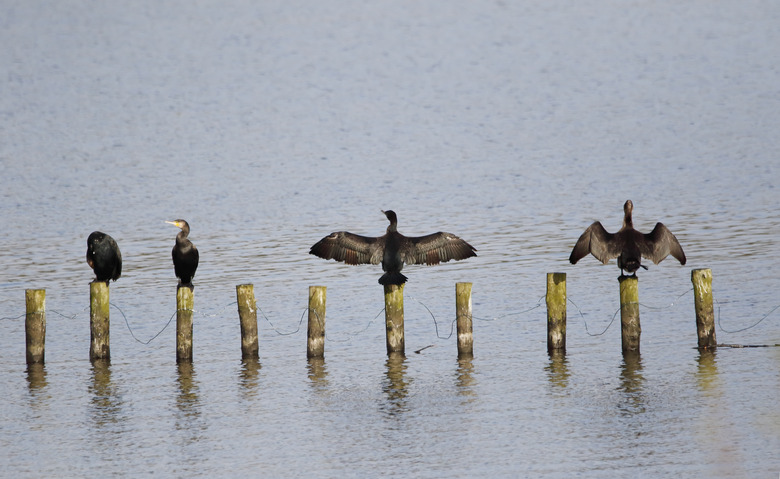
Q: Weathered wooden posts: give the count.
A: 10